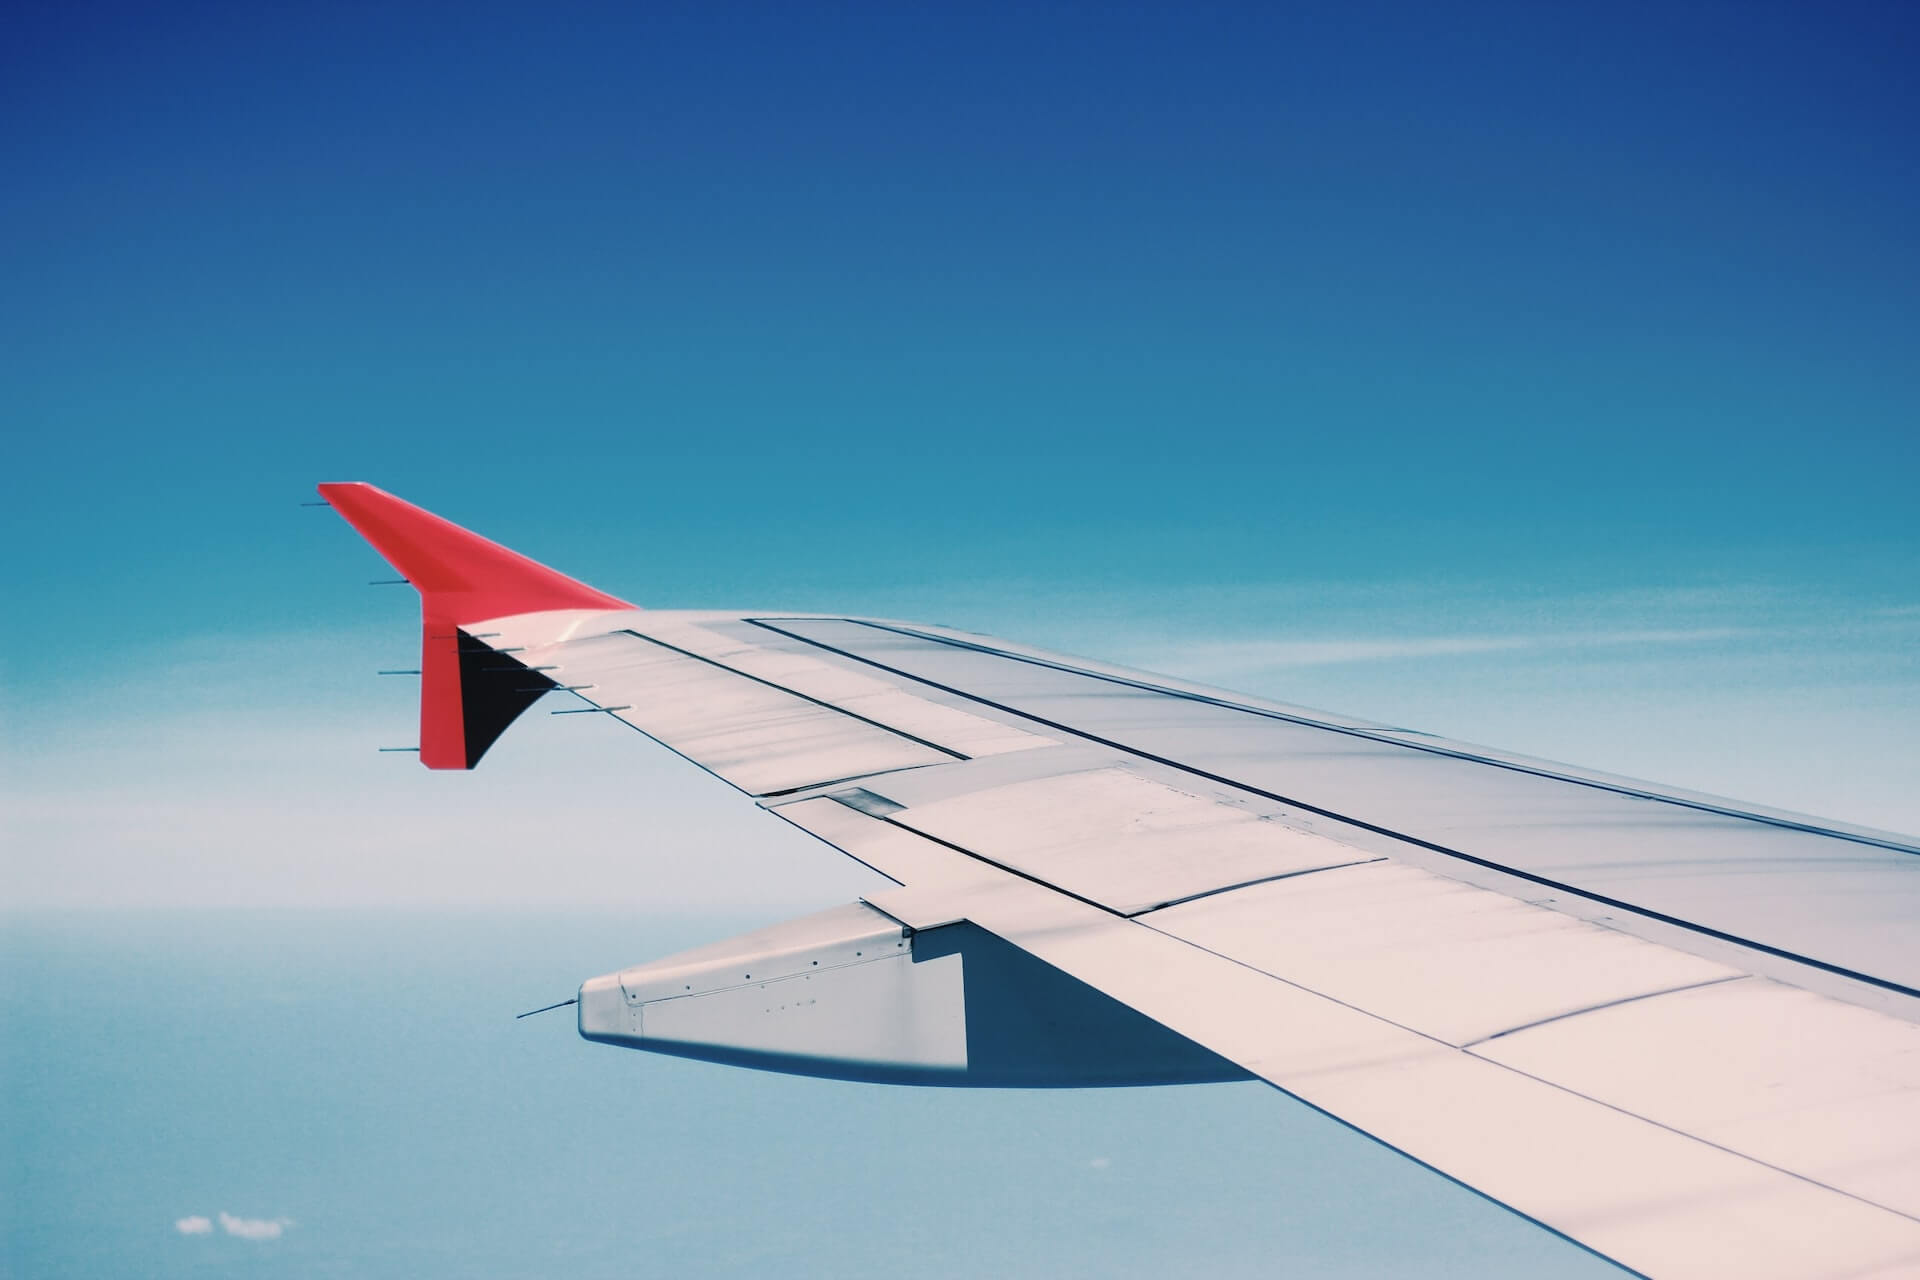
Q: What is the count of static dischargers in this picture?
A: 10